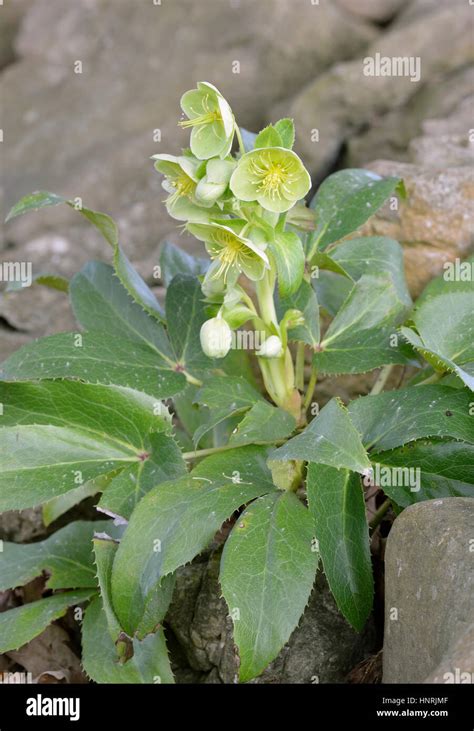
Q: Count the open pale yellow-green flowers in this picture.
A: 4